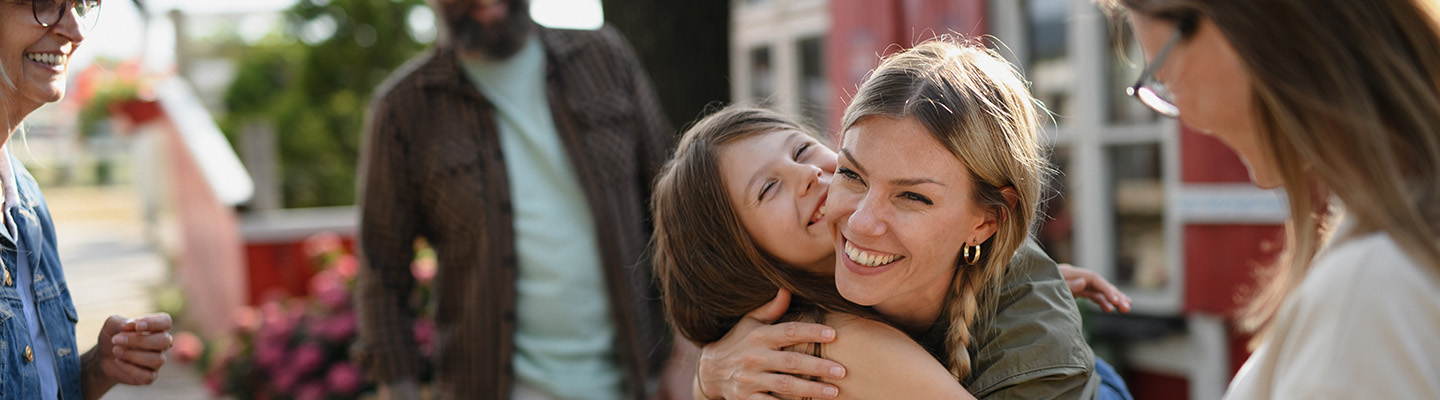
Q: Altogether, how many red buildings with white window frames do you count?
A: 1